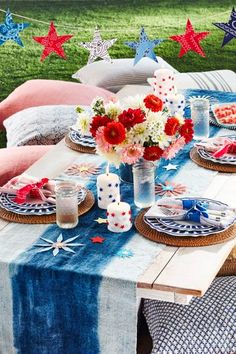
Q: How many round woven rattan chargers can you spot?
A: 4